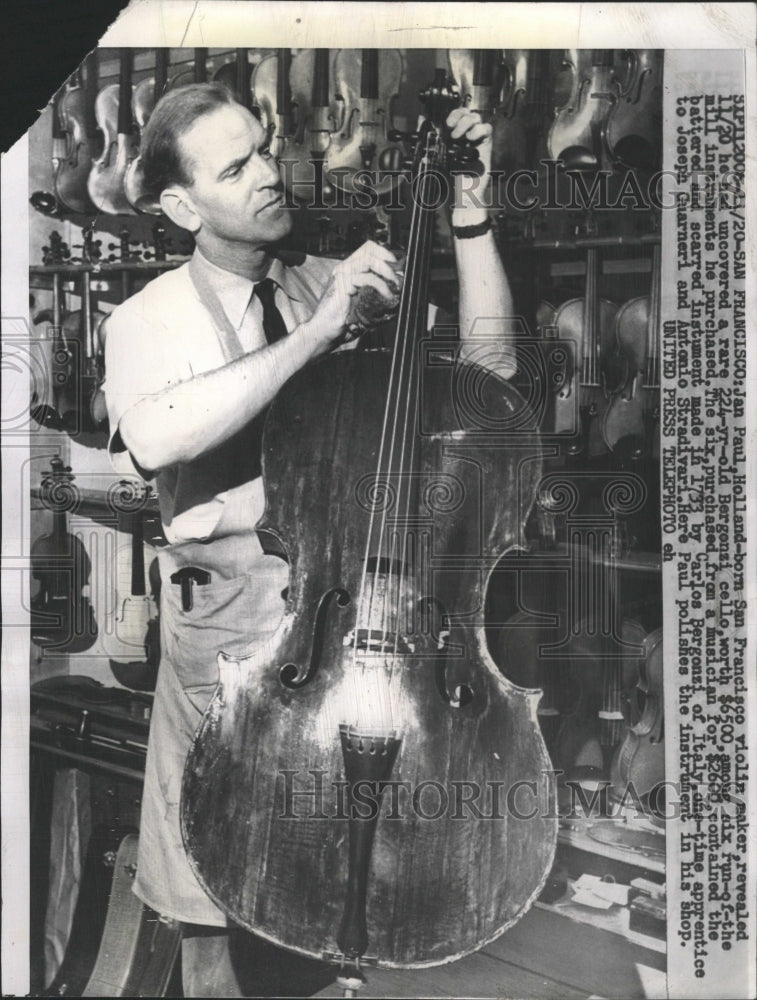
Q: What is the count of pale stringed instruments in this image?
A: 1